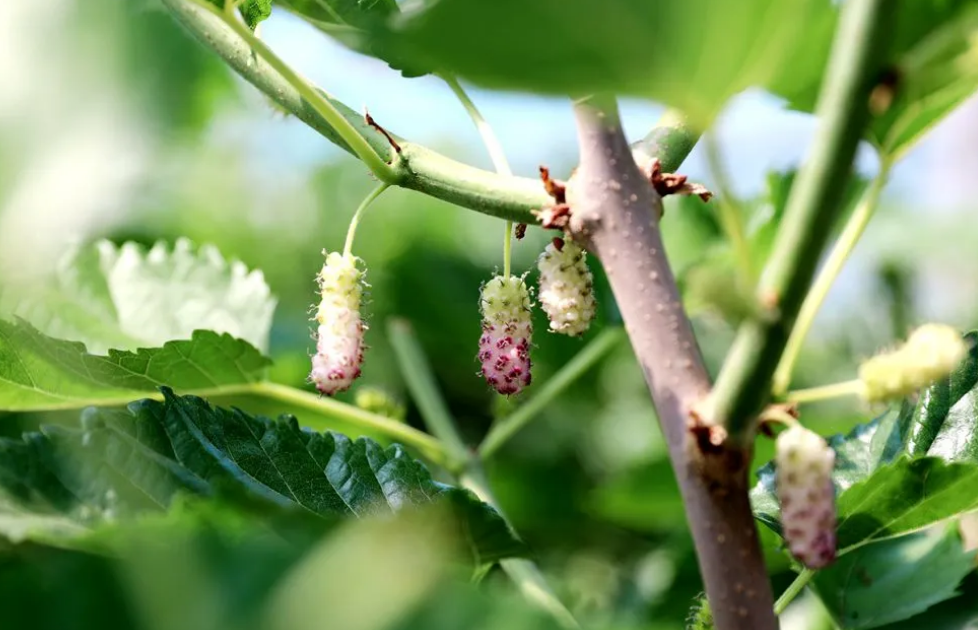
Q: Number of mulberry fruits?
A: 5